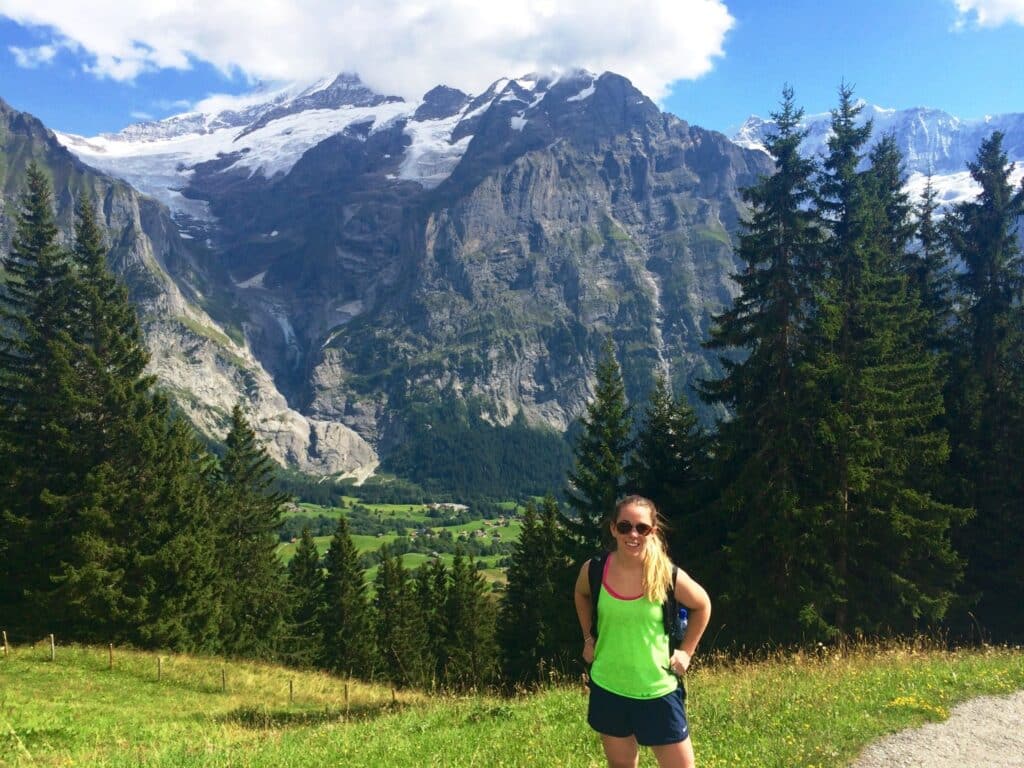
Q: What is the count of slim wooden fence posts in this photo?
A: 8